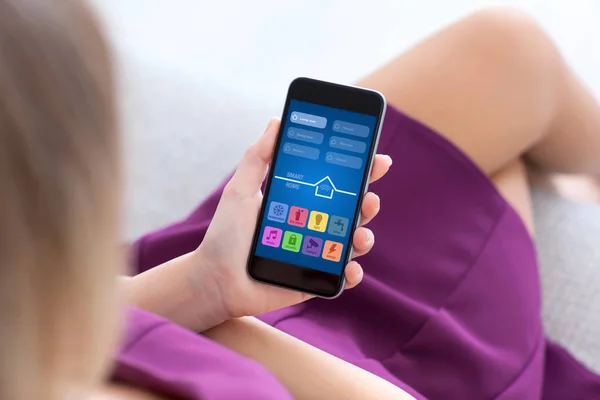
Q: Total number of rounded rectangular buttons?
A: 6